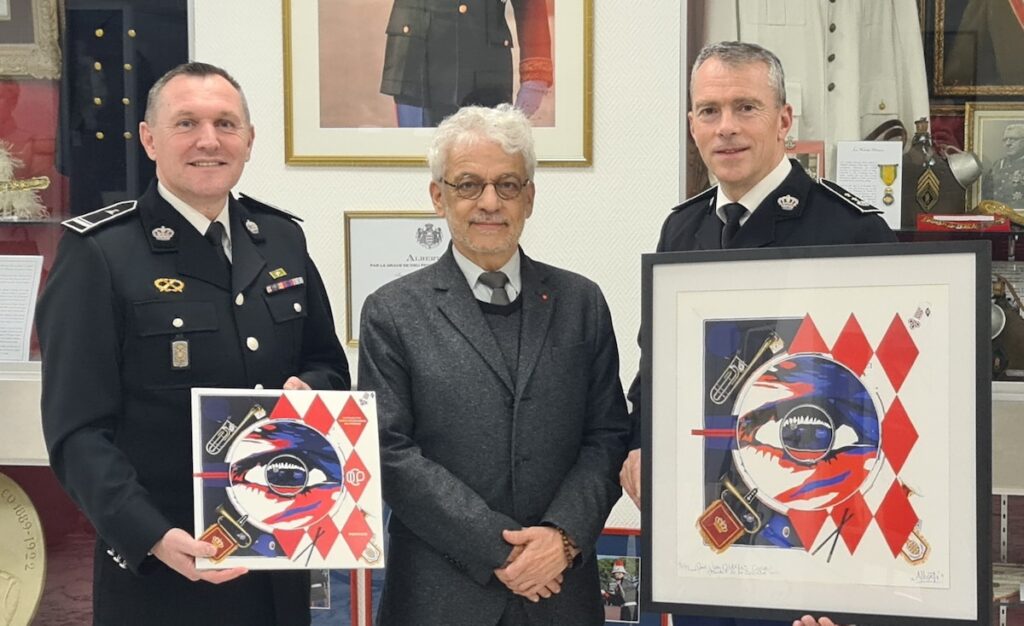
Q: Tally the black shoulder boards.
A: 4